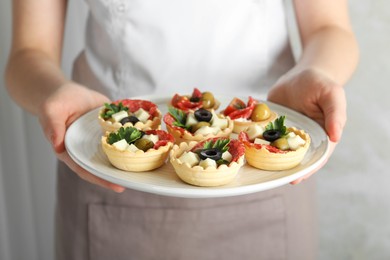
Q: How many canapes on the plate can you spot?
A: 7